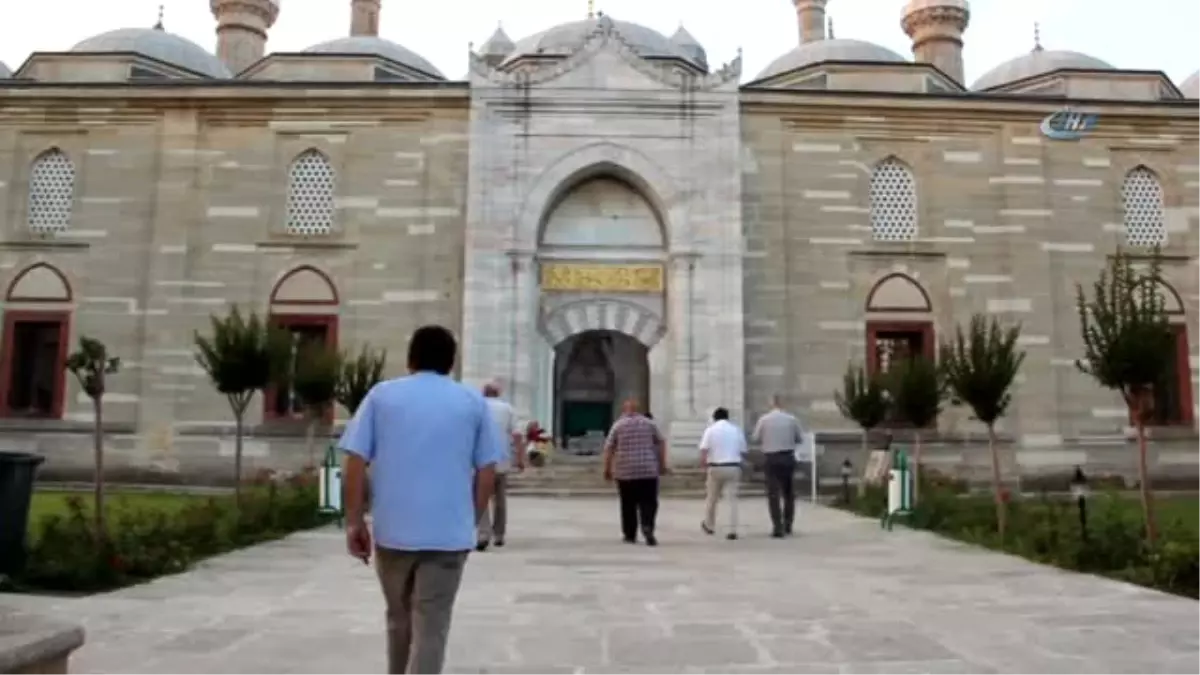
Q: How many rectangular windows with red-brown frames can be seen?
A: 4